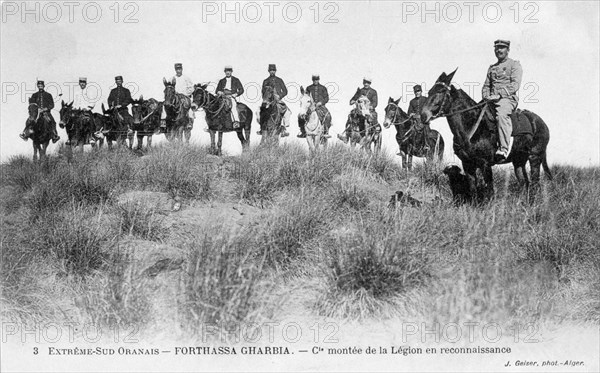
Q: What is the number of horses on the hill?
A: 11